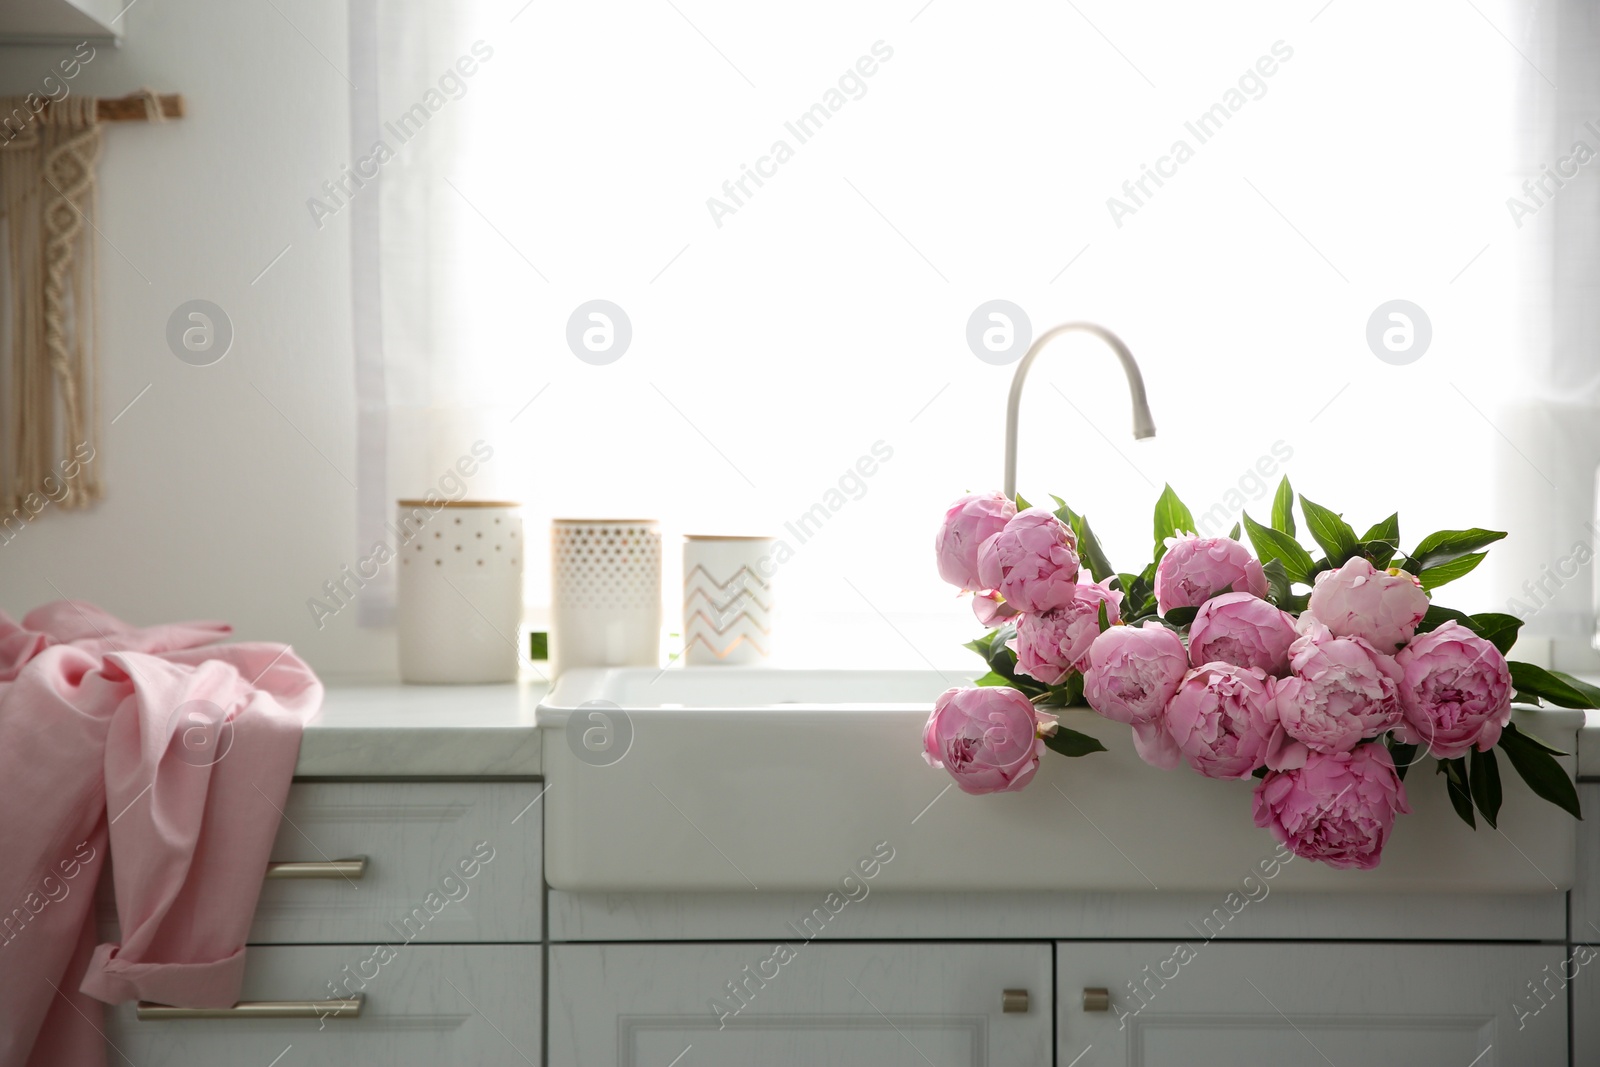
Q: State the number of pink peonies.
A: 12